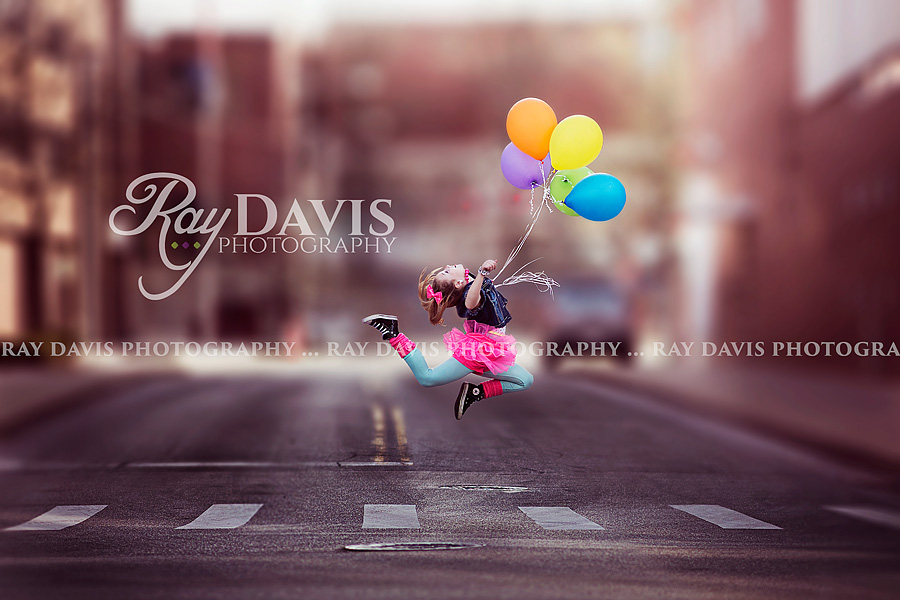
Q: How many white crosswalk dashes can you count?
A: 6